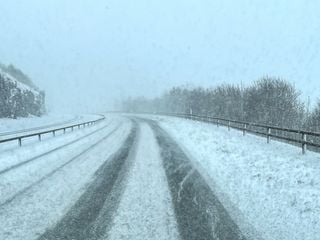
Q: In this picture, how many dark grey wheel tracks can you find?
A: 2